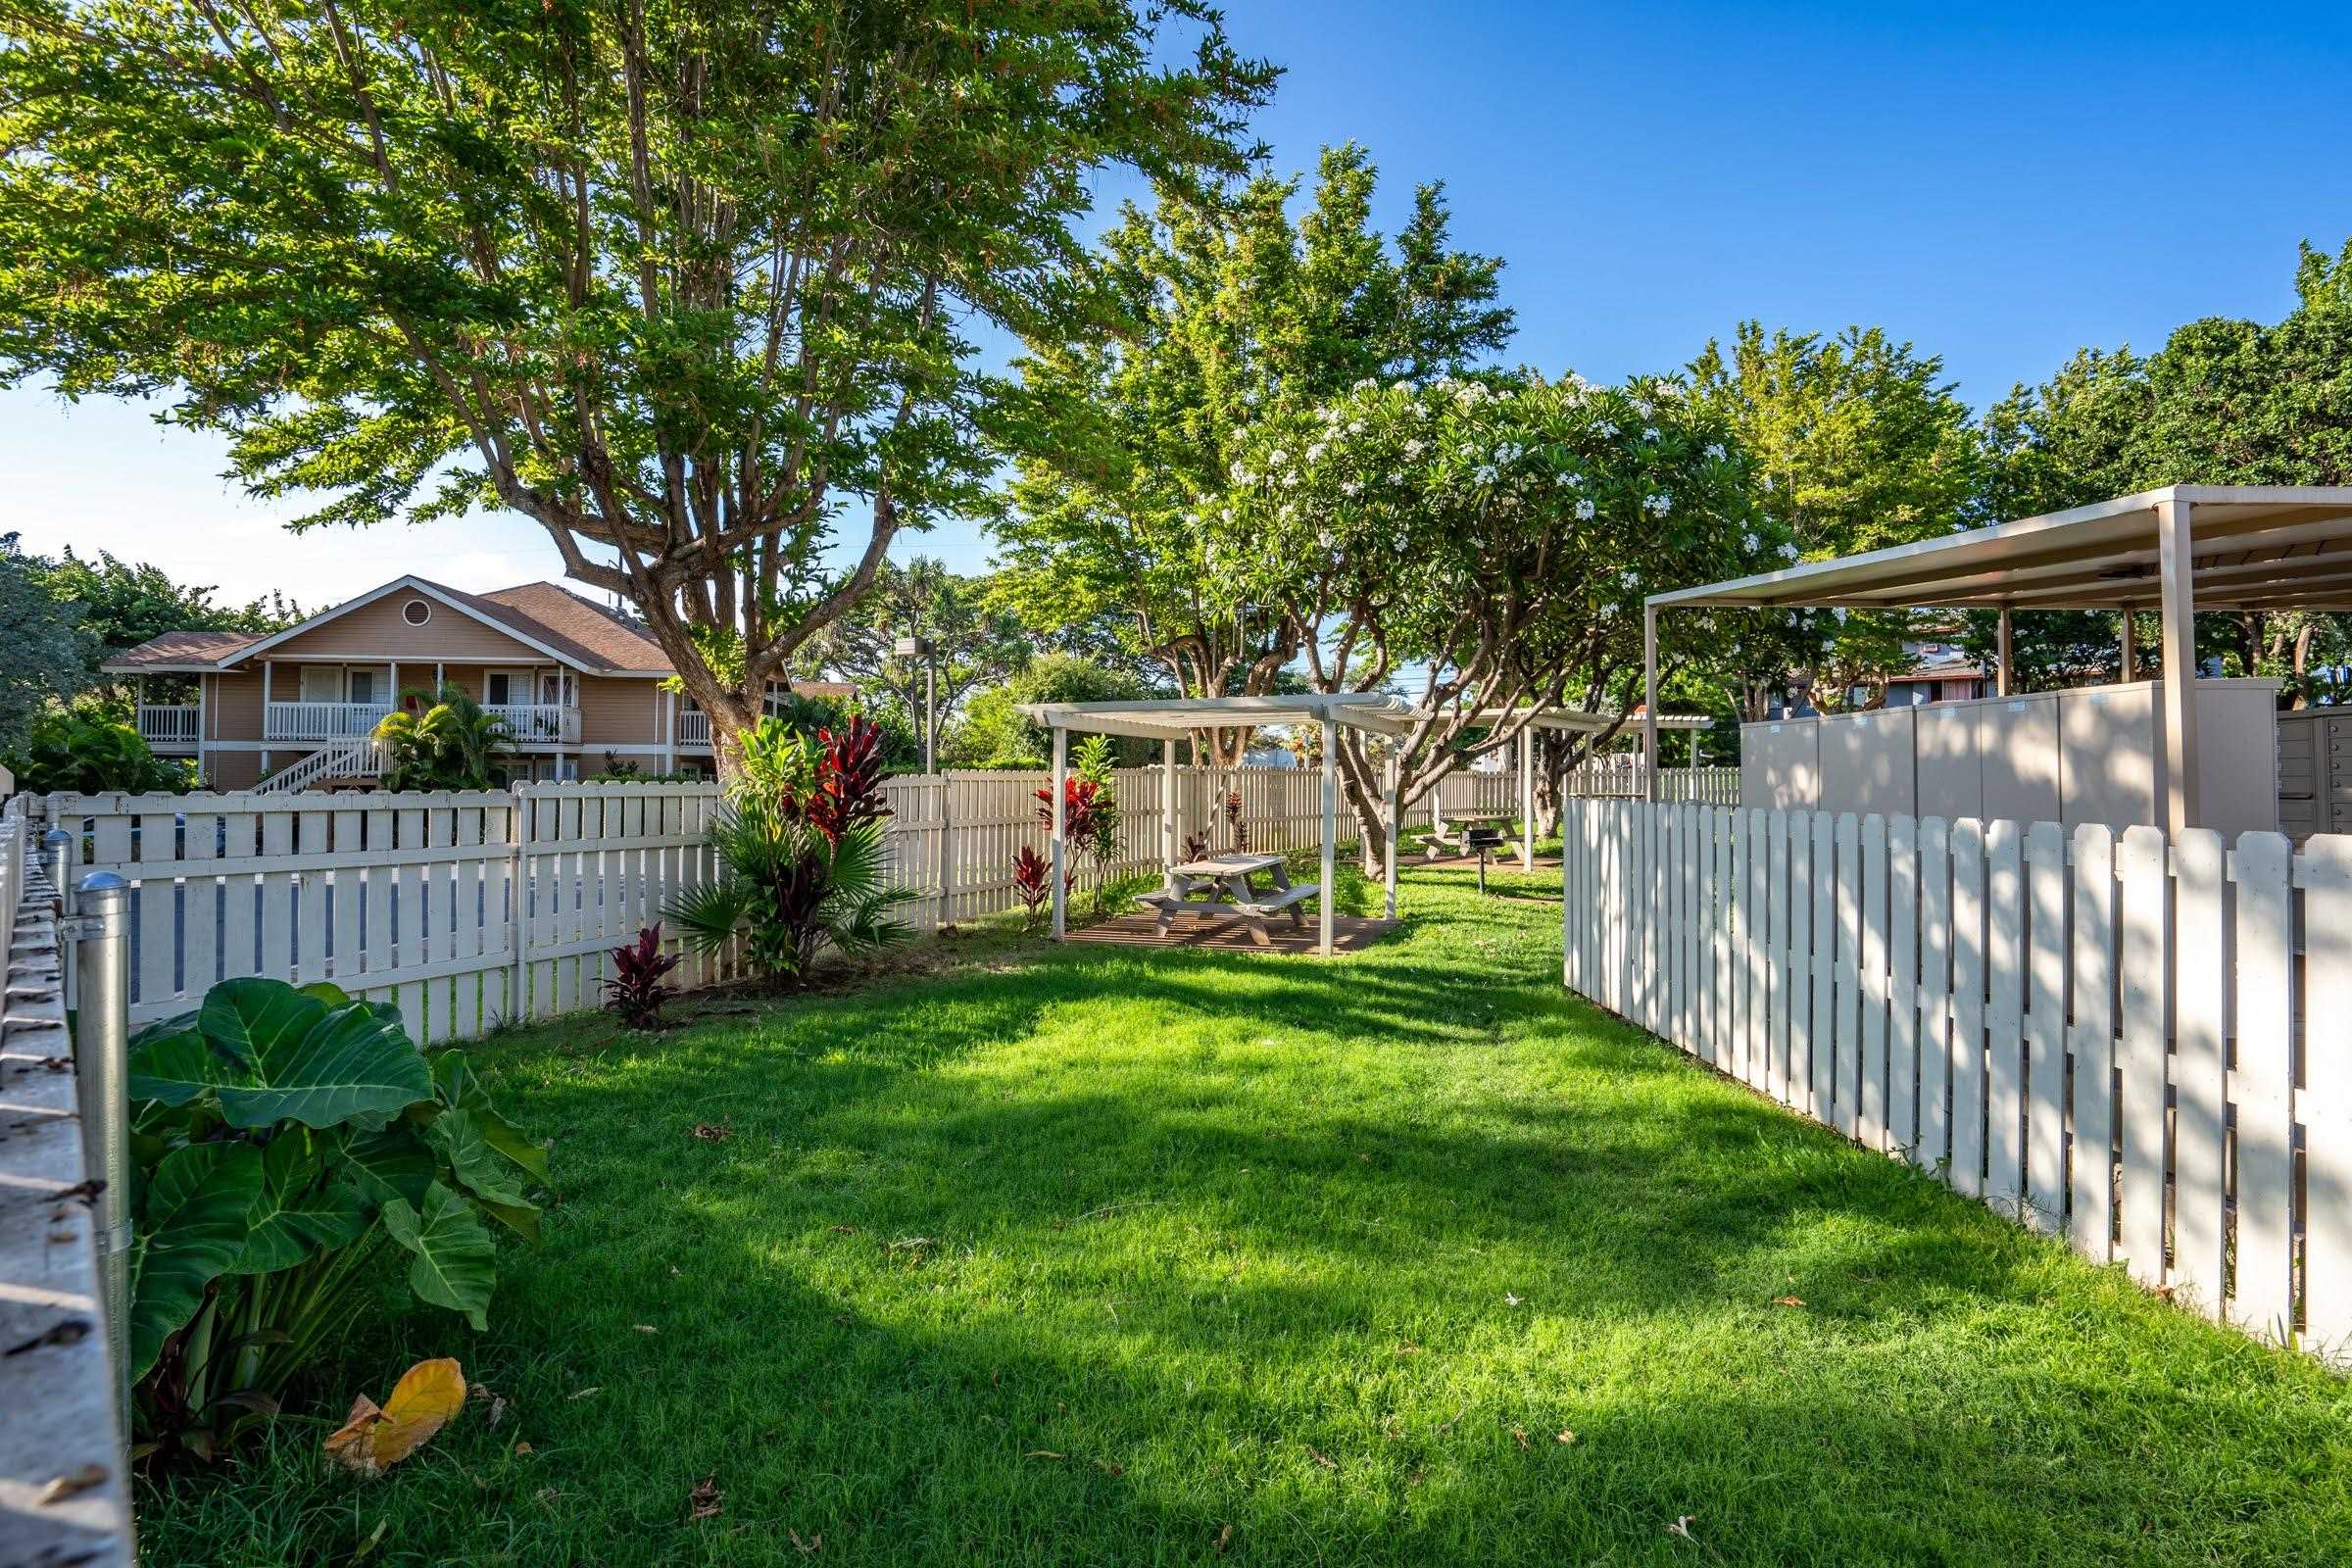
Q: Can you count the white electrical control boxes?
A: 5